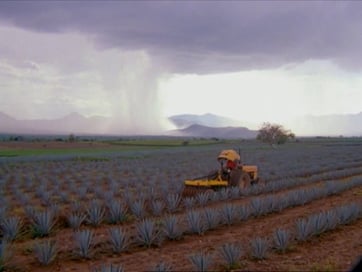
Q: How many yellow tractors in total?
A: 1